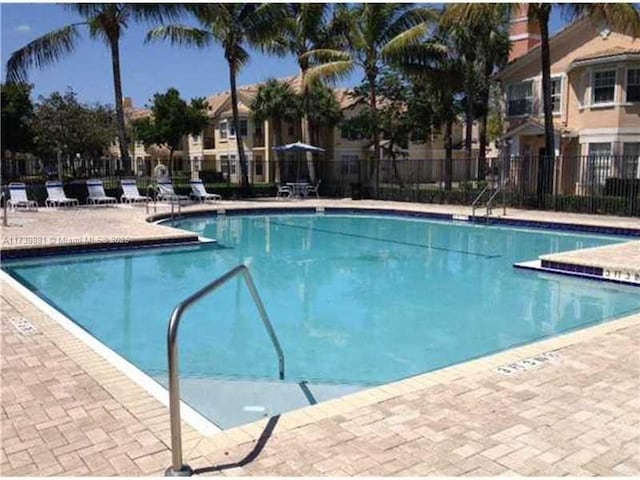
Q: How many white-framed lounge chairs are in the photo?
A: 6